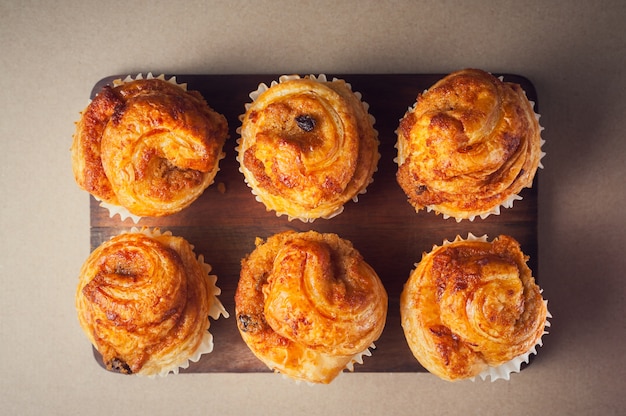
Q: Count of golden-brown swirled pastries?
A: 6